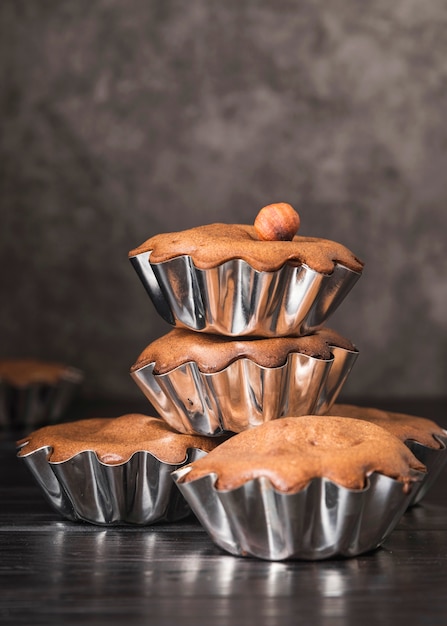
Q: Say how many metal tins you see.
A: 6